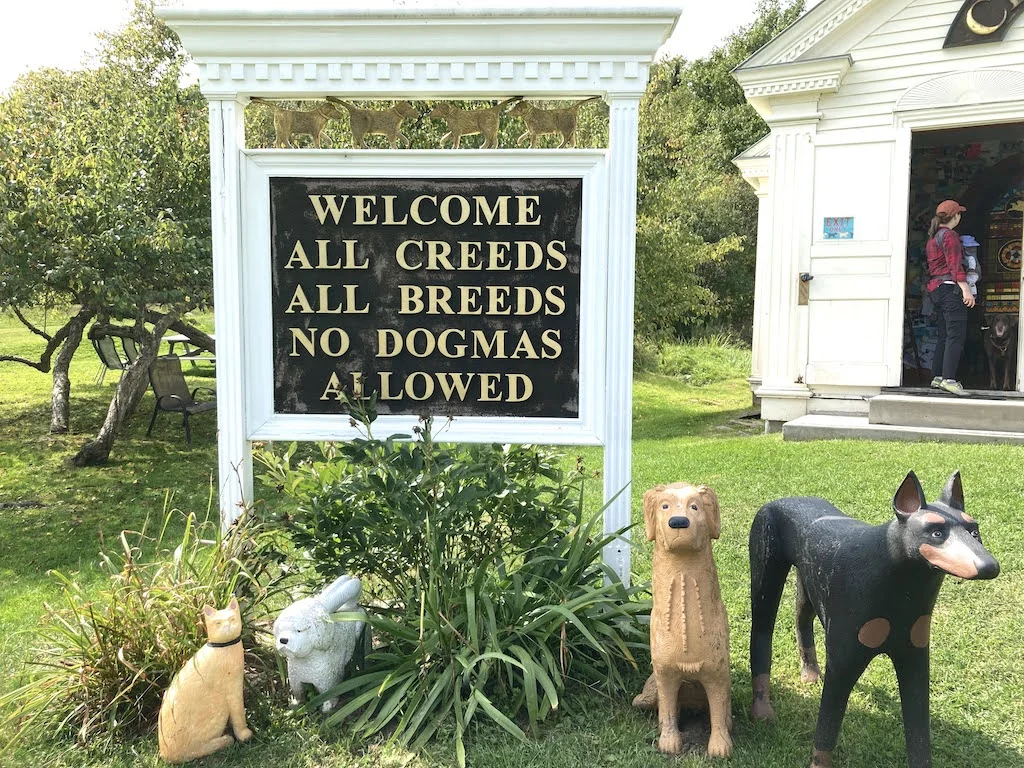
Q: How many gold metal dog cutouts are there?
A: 4